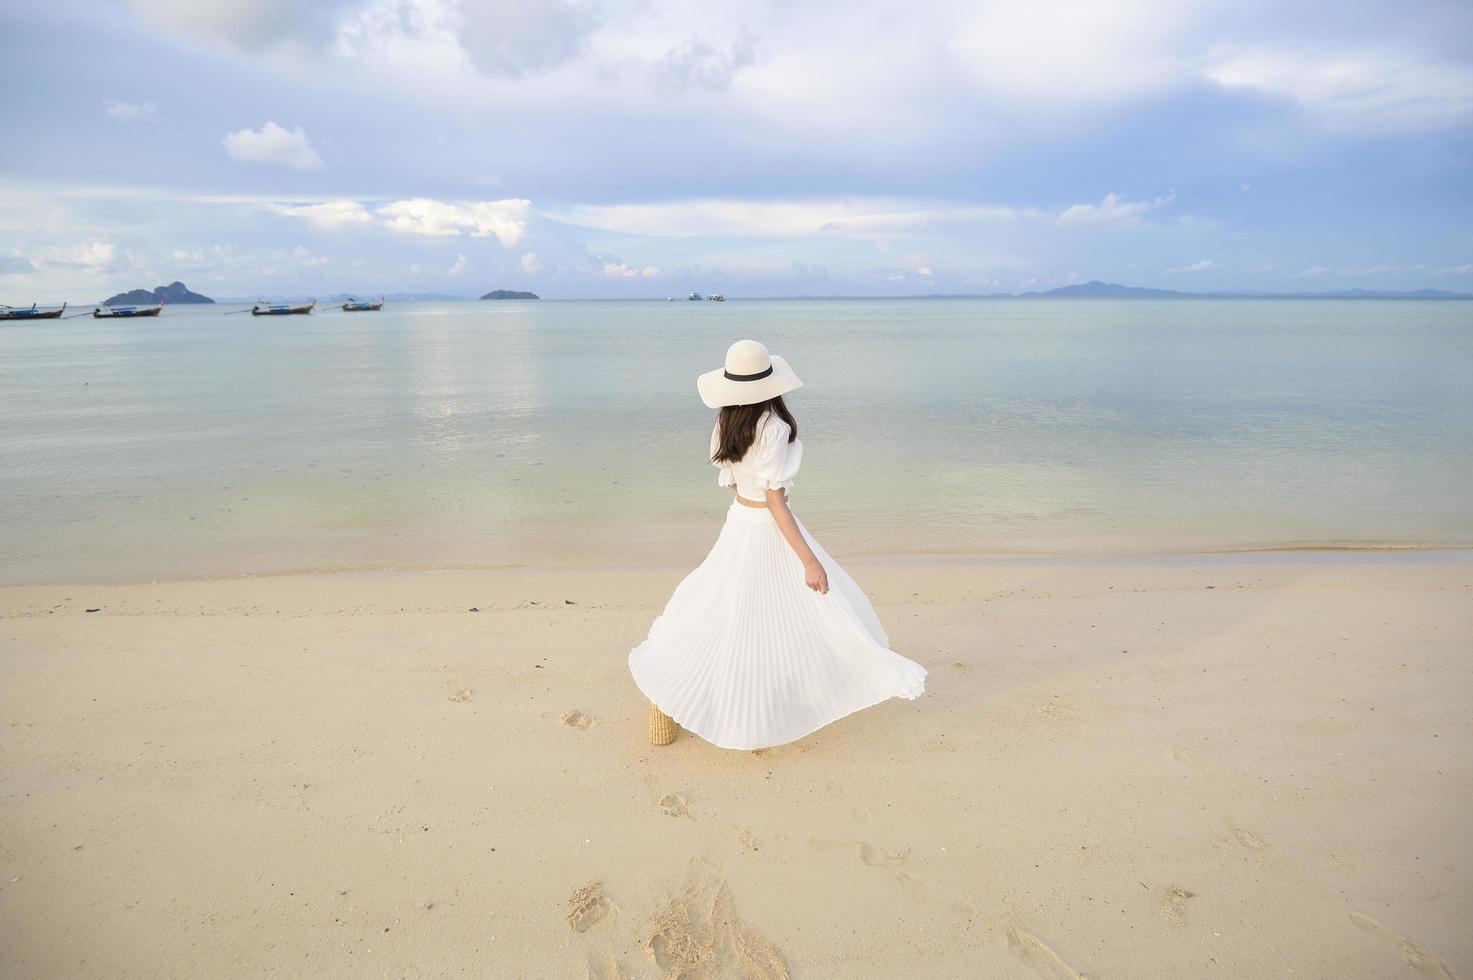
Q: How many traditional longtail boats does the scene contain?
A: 4